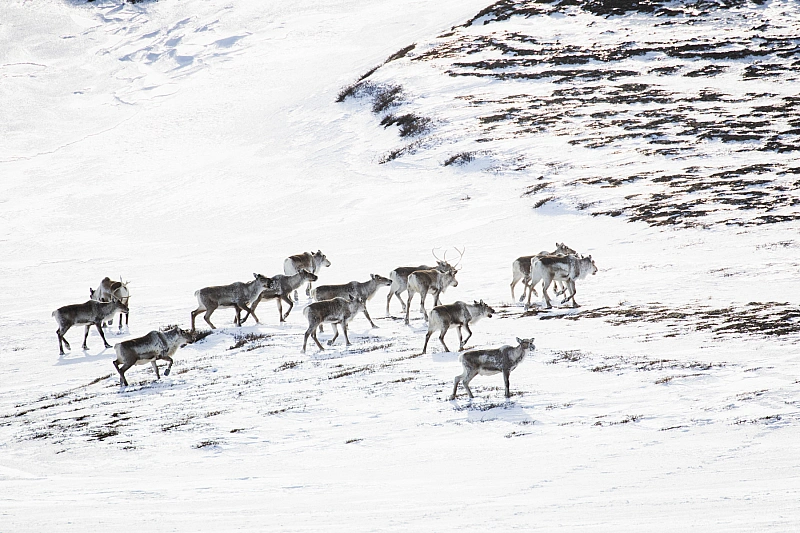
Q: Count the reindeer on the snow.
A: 14